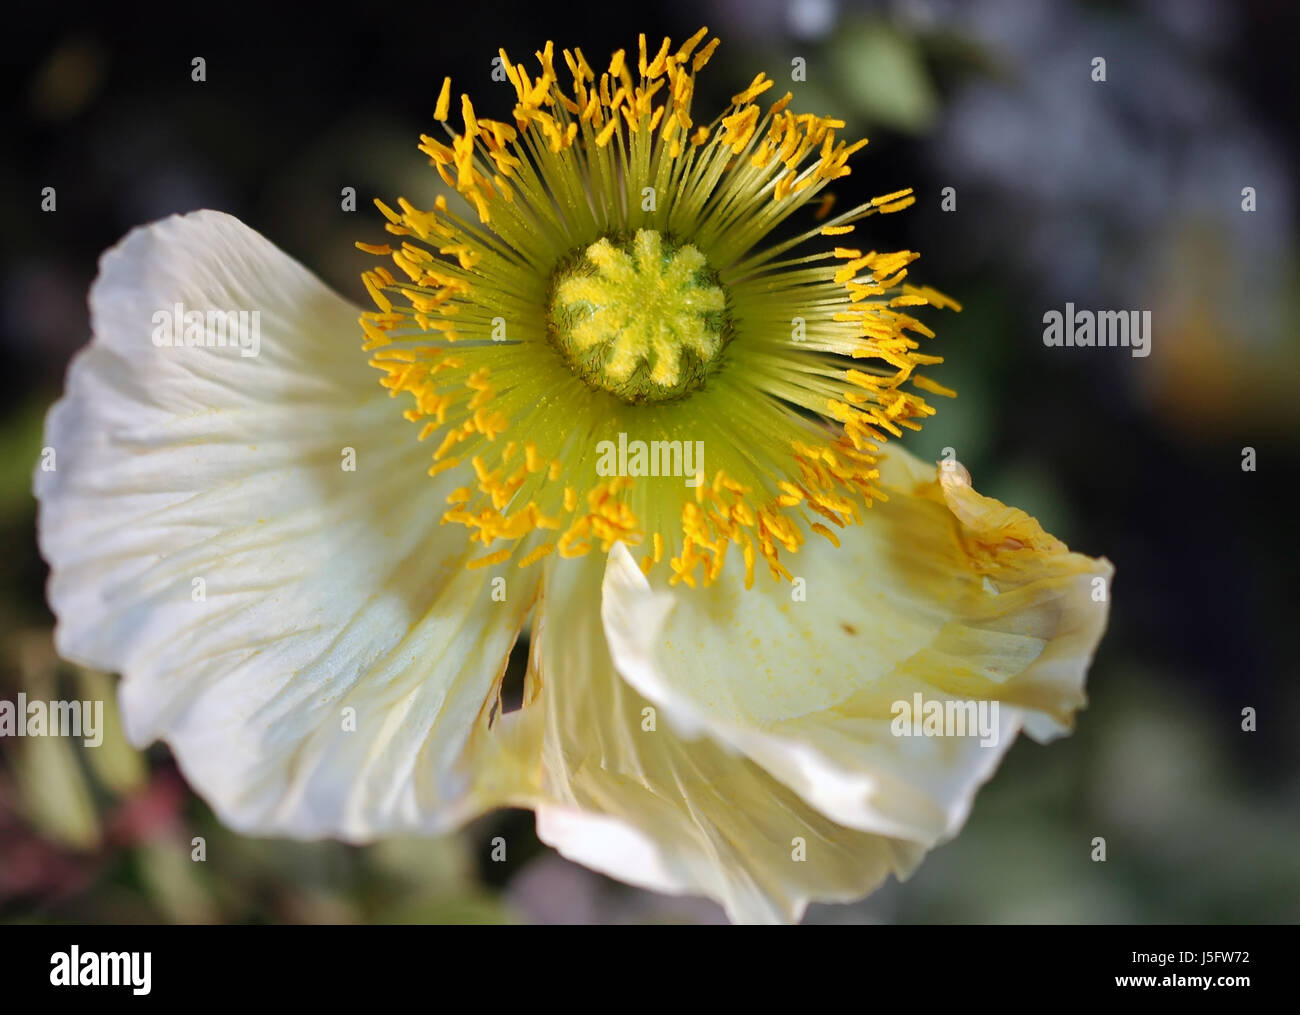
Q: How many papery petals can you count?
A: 3